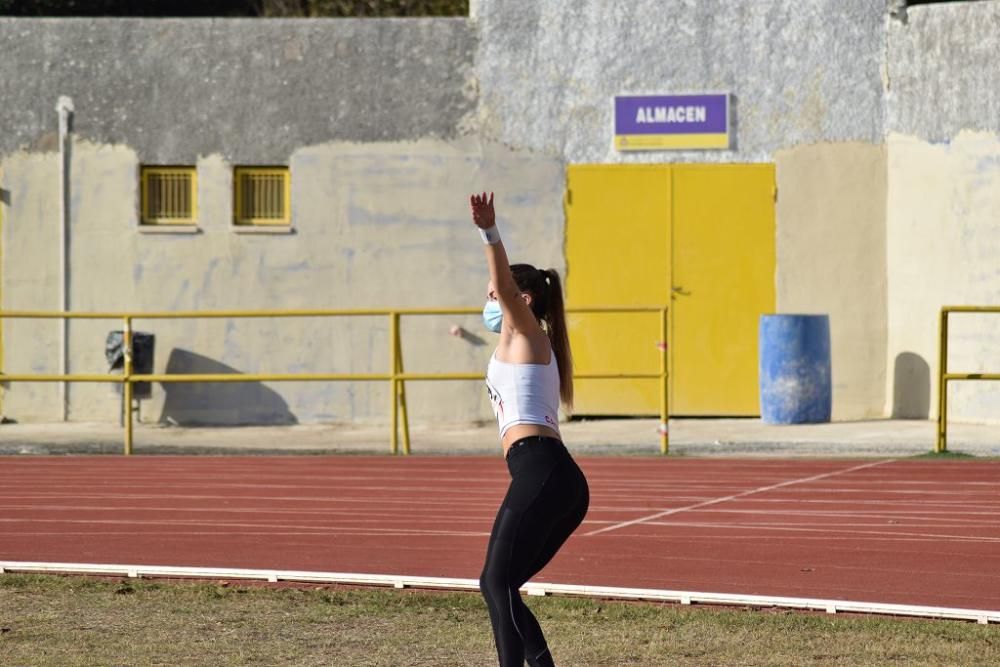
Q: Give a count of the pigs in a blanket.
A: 0